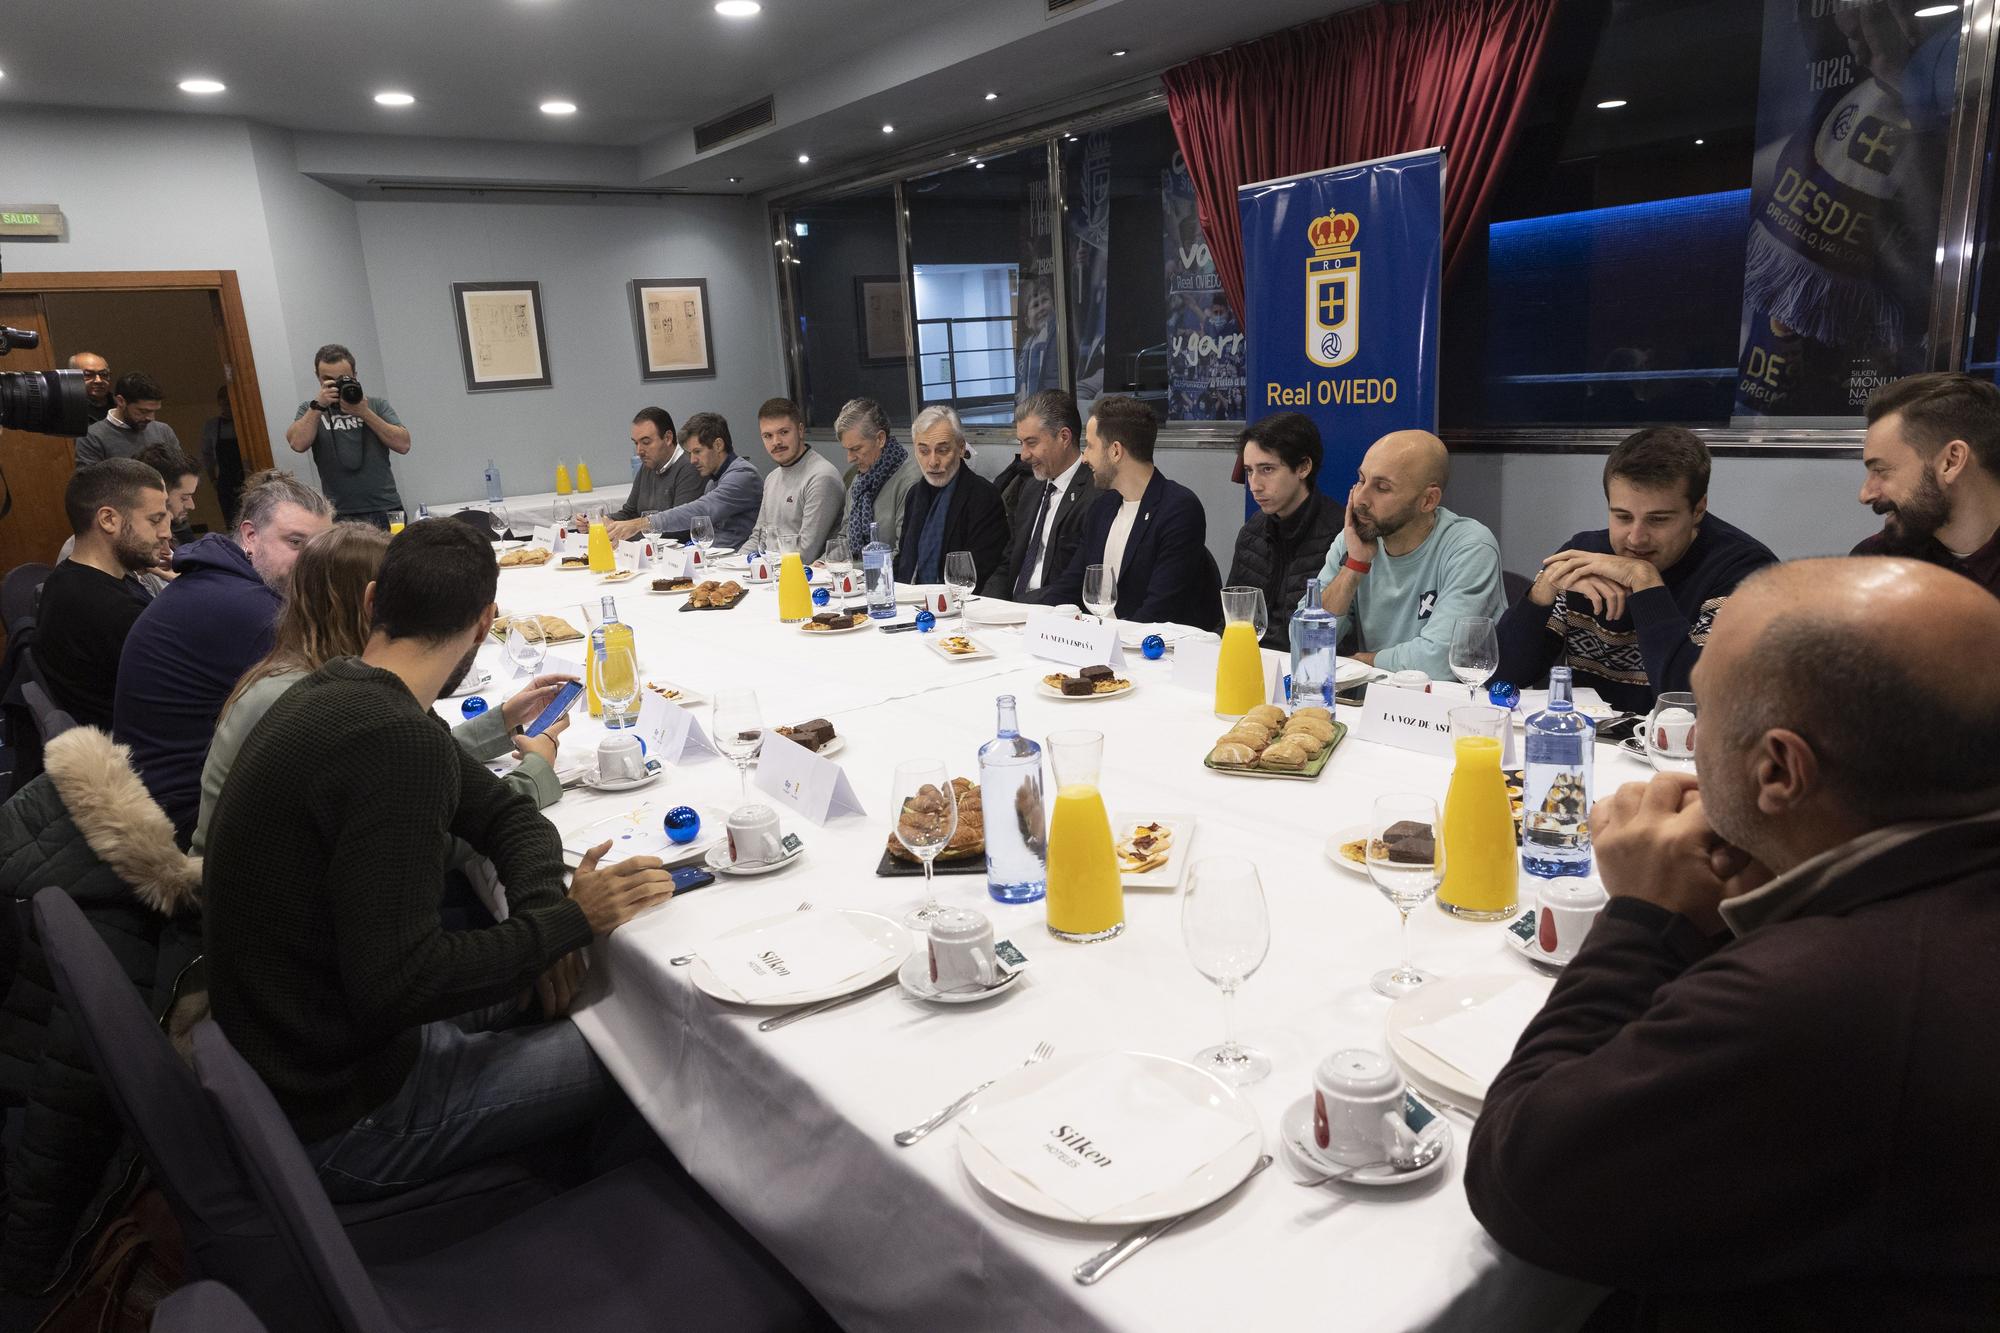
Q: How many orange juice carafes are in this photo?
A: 9